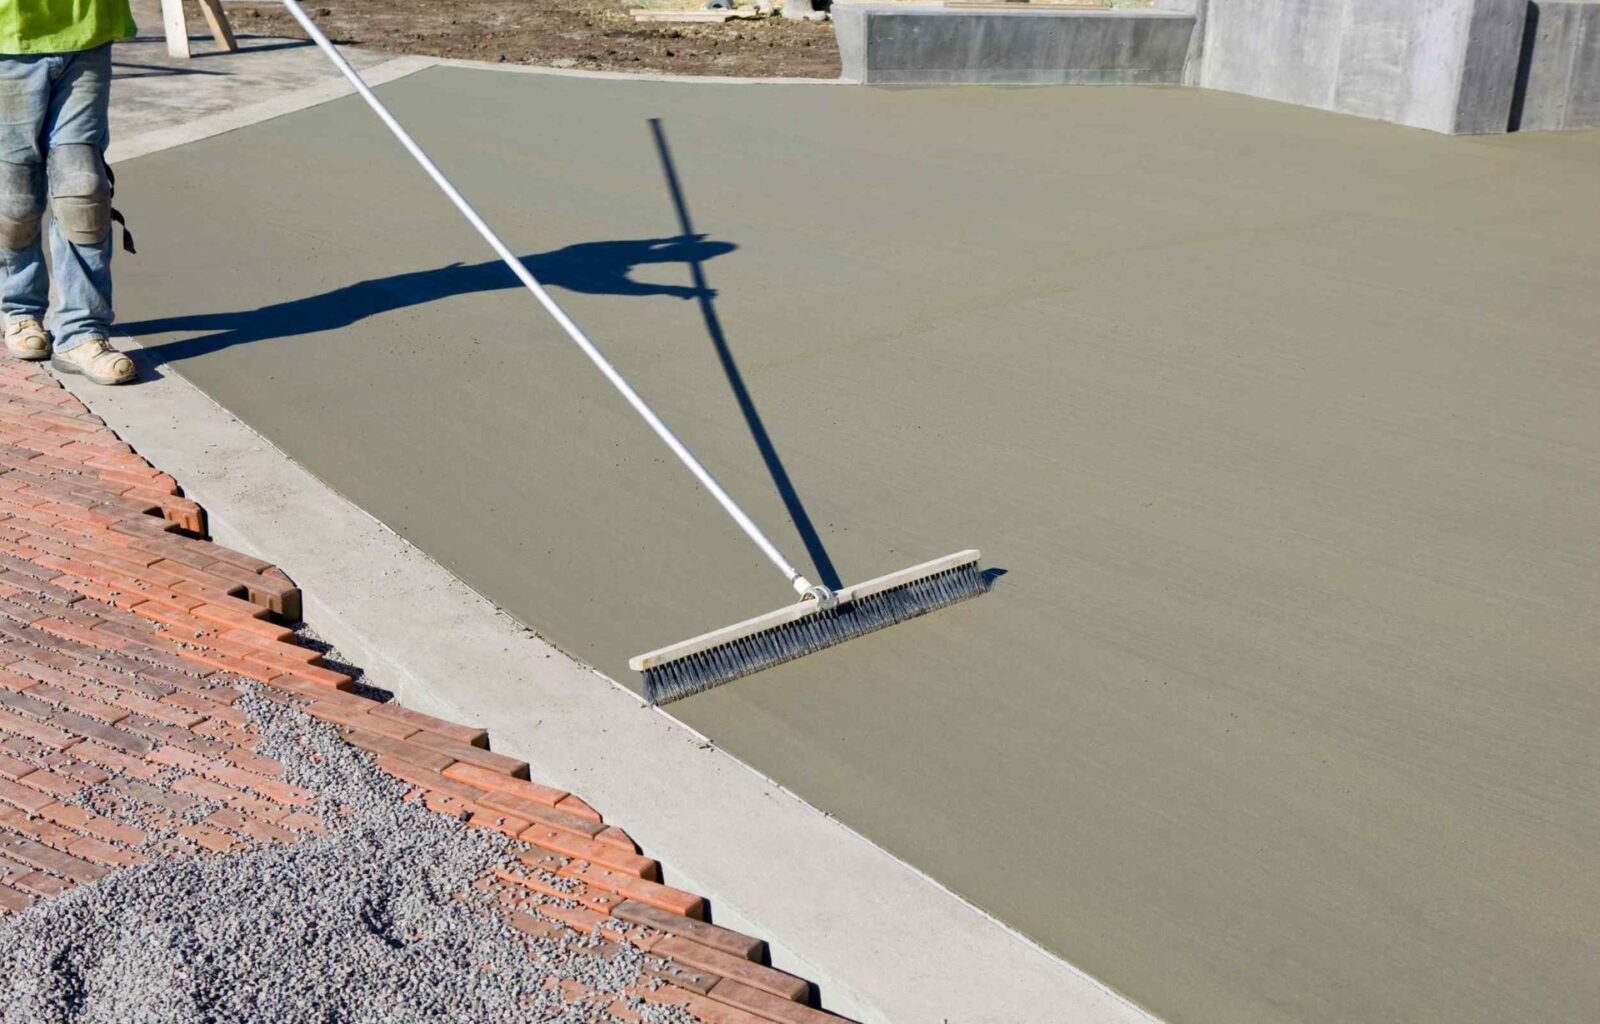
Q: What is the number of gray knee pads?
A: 2